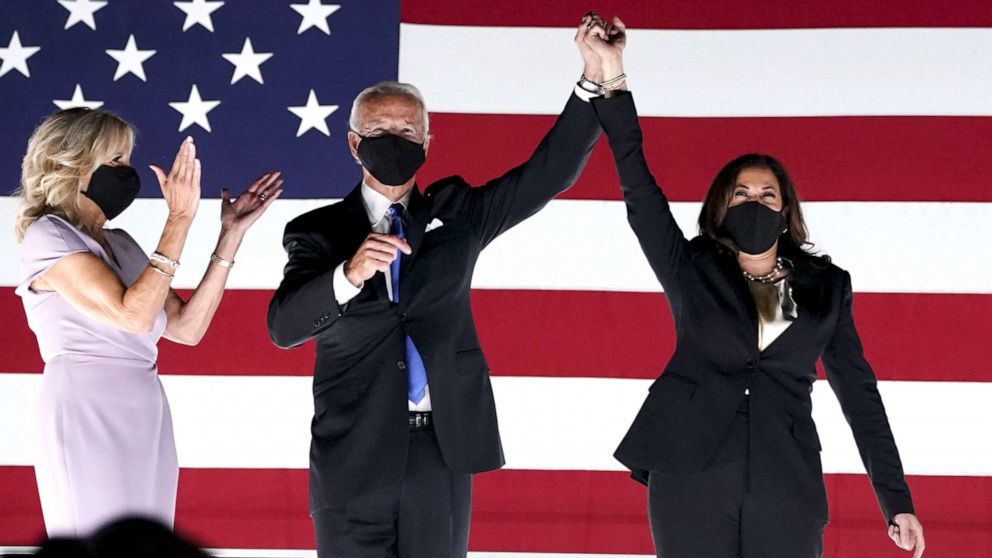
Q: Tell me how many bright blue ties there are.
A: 1